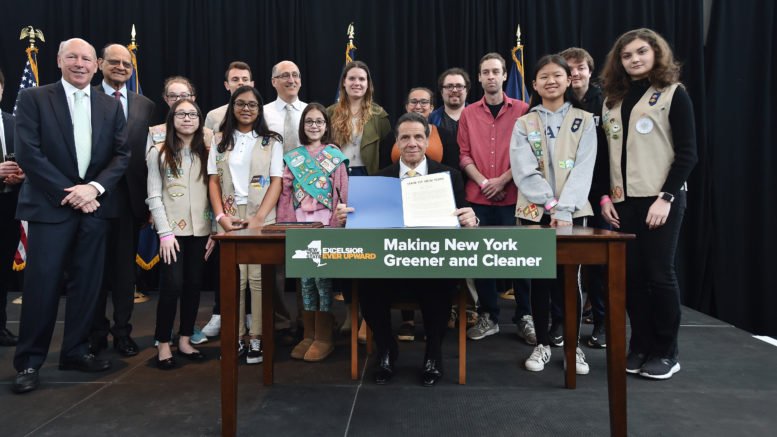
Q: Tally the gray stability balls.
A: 0